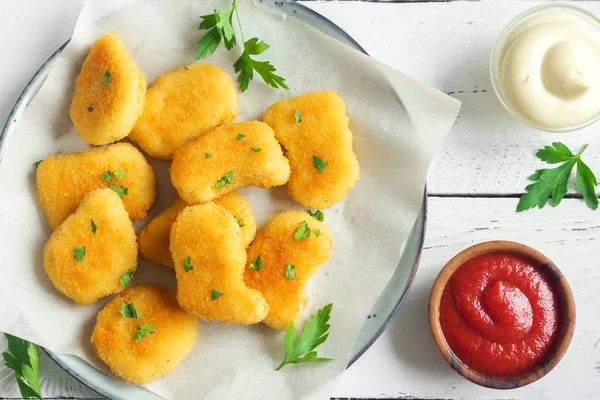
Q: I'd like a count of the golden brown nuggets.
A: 10